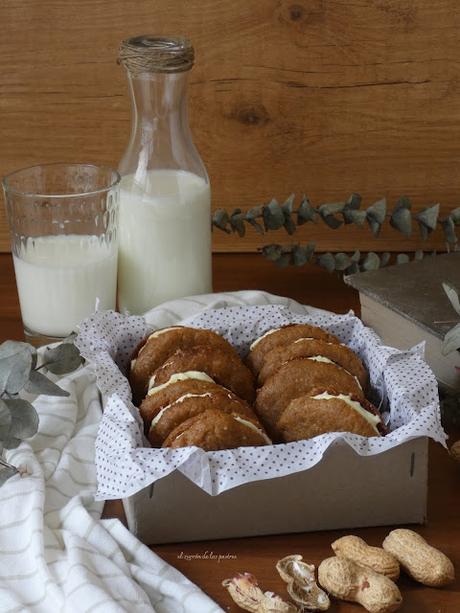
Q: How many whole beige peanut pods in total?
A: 3